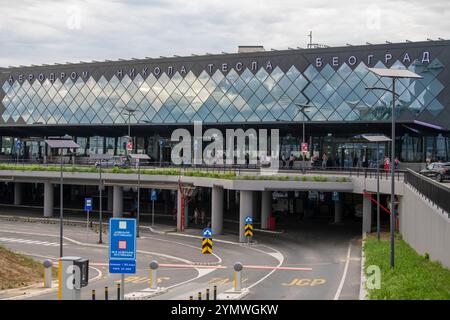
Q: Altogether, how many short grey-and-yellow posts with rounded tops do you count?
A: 3